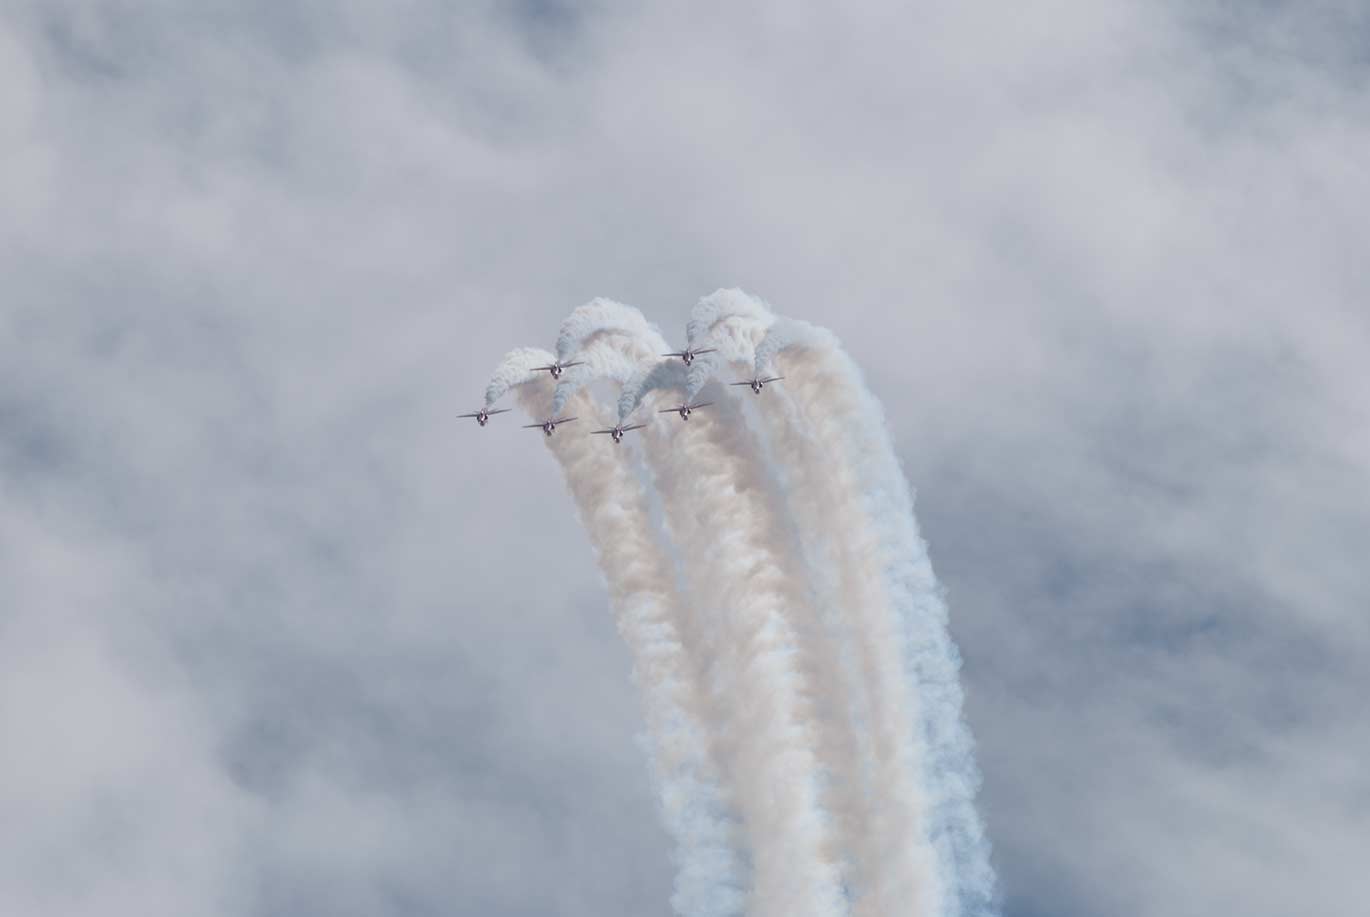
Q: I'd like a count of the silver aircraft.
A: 7